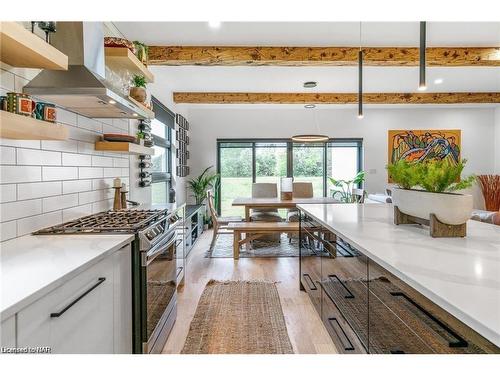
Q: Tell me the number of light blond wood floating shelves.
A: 5